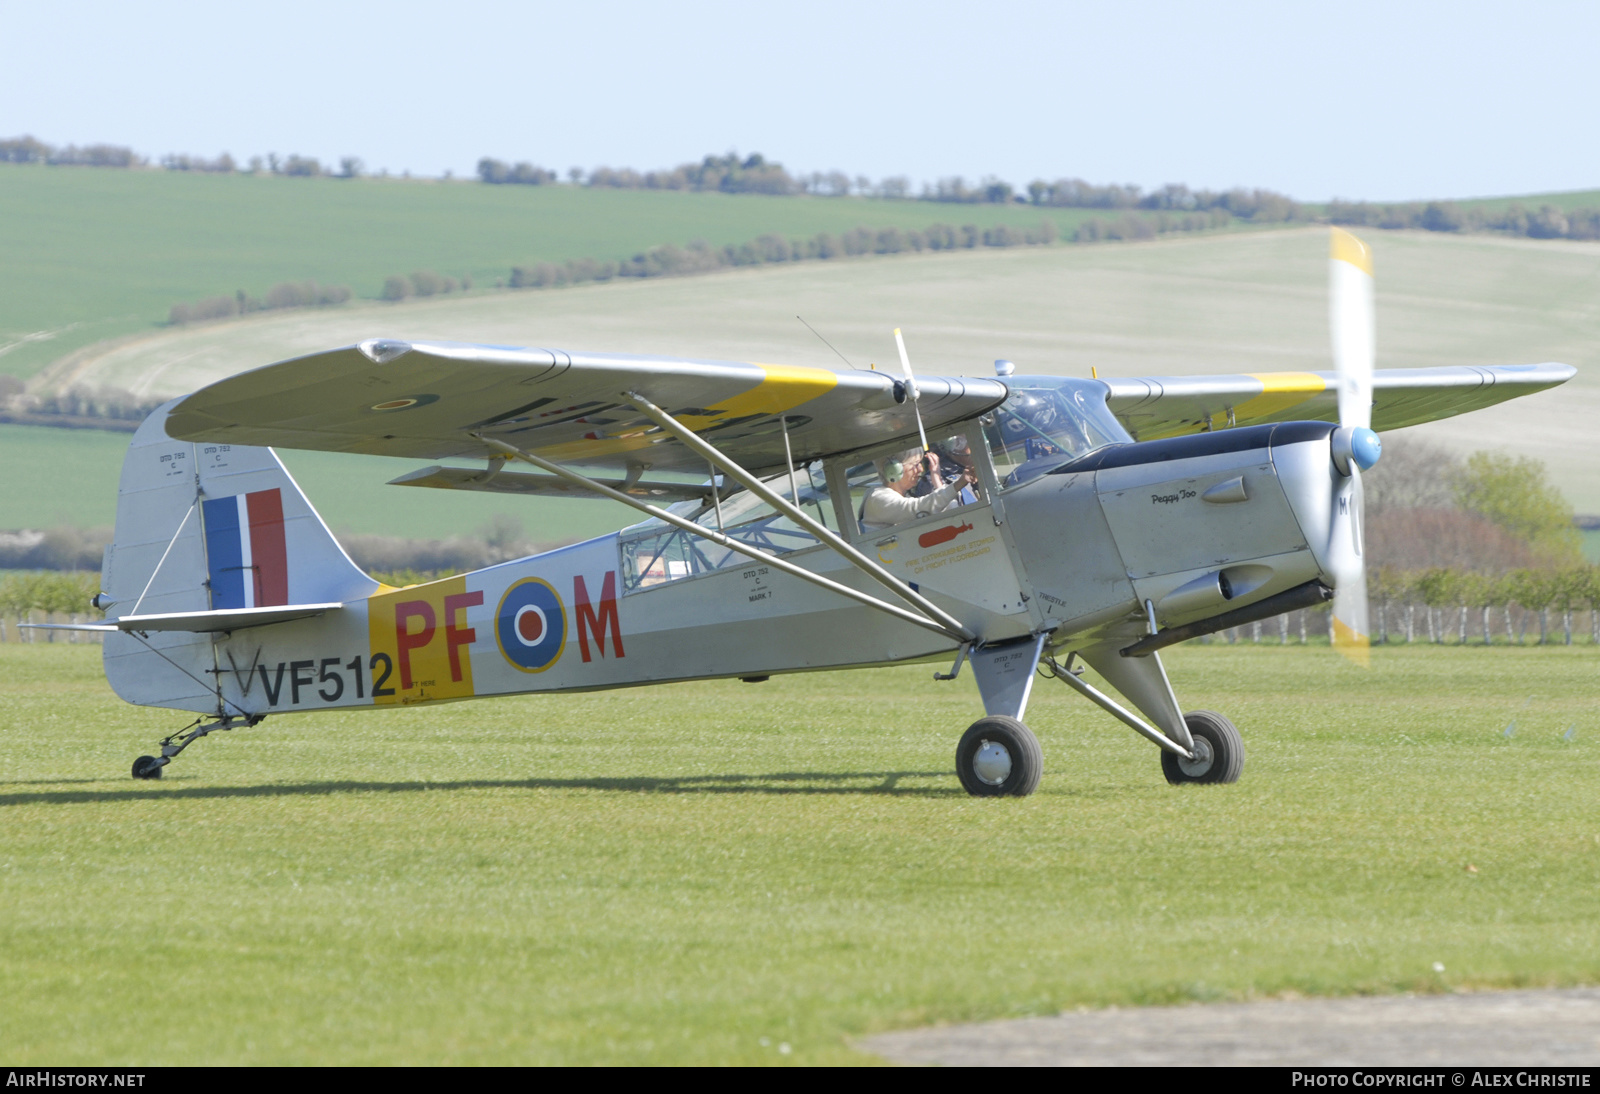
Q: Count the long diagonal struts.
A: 2